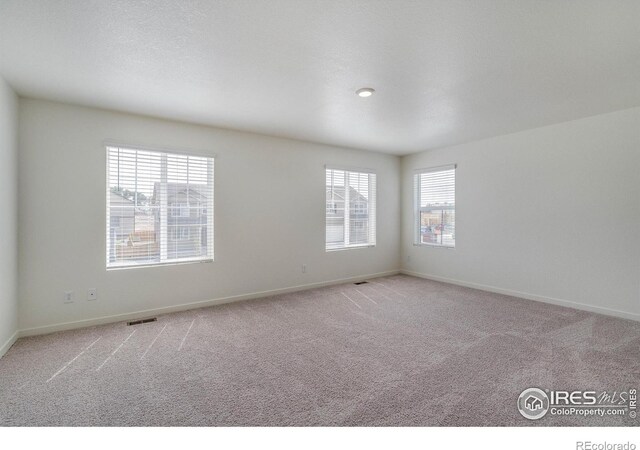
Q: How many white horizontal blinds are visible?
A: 3